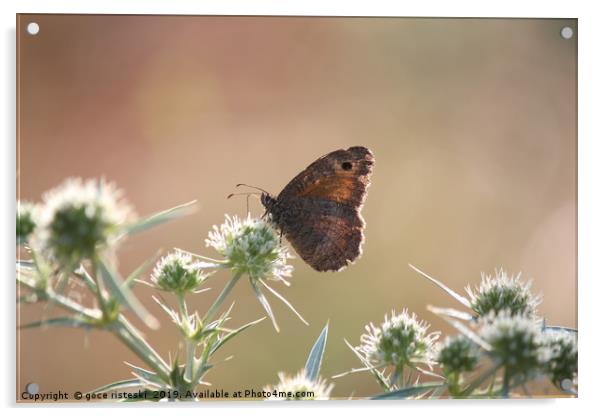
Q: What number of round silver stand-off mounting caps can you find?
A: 4